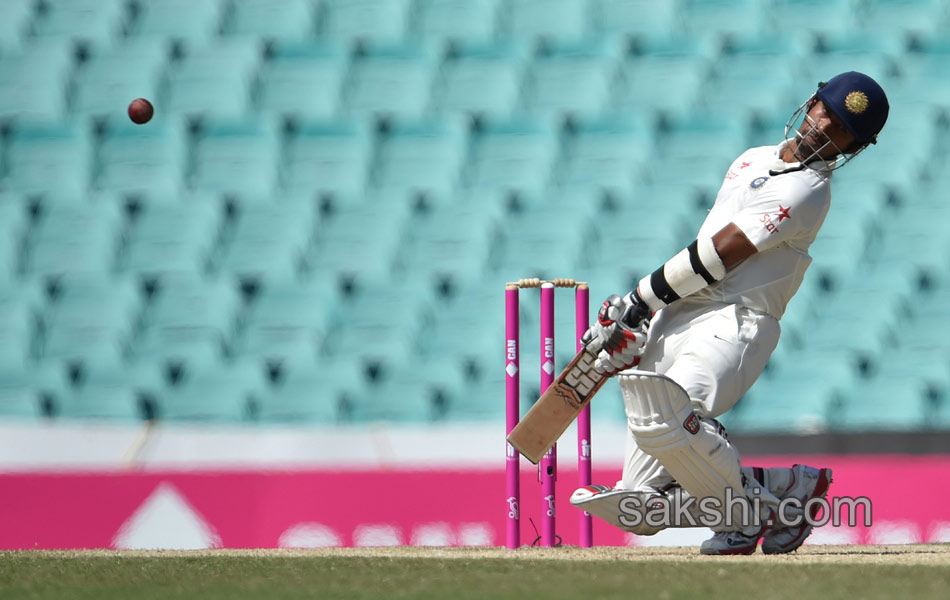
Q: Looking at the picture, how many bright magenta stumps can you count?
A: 3